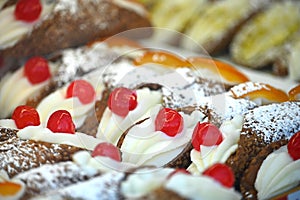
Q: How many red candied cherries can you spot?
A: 12